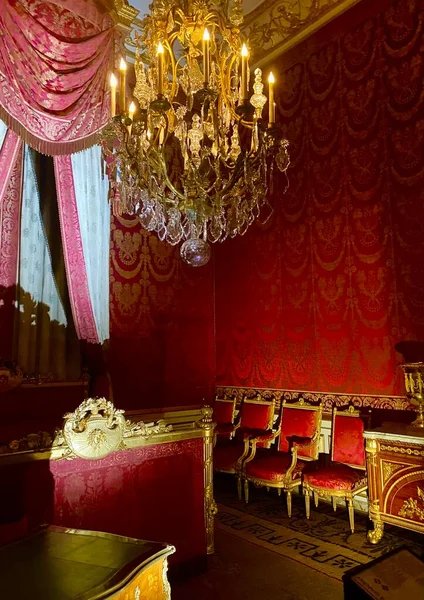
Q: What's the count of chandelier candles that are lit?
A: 7